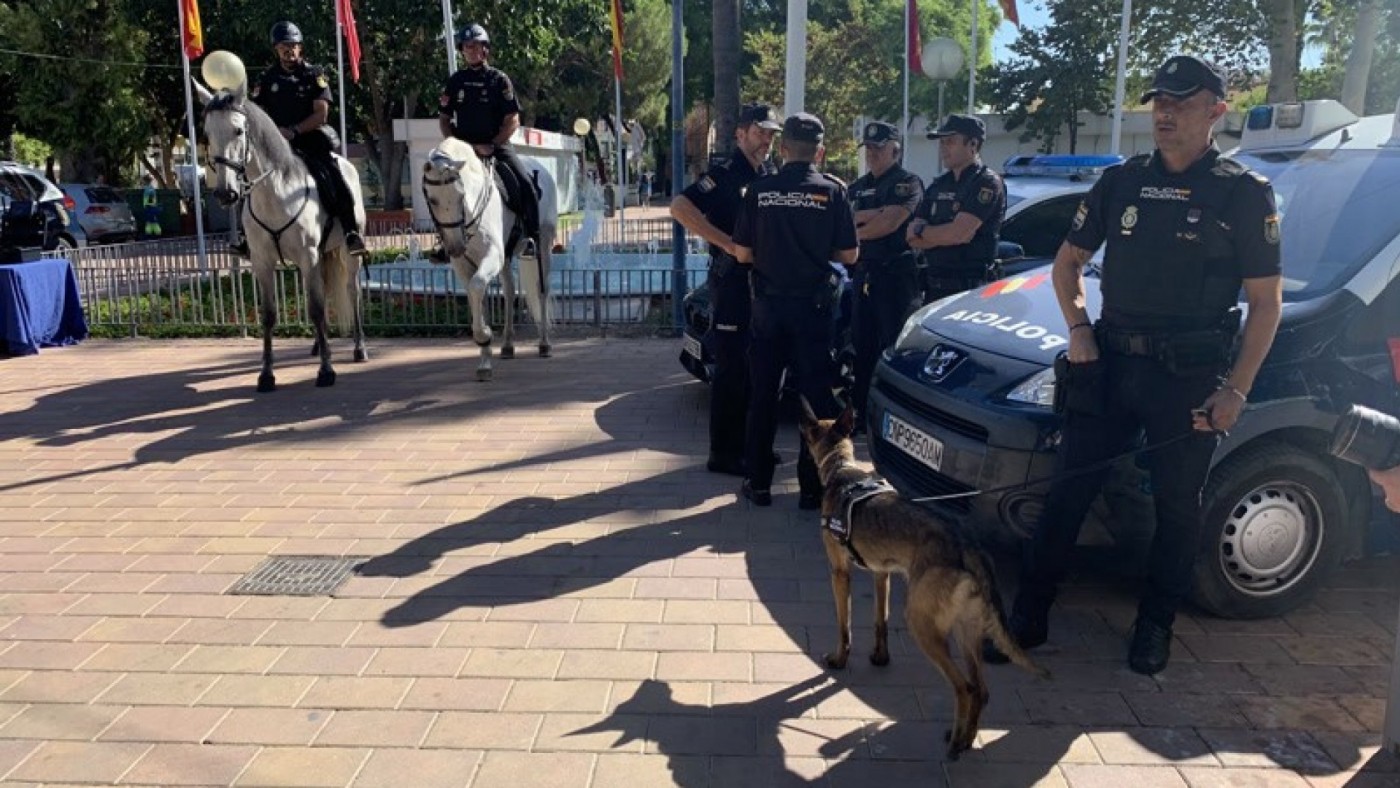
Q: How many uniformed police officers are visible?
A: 7